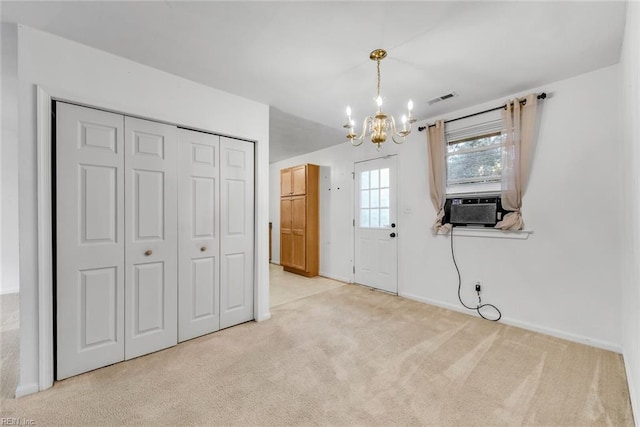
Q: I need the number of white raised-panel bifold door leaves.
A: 4